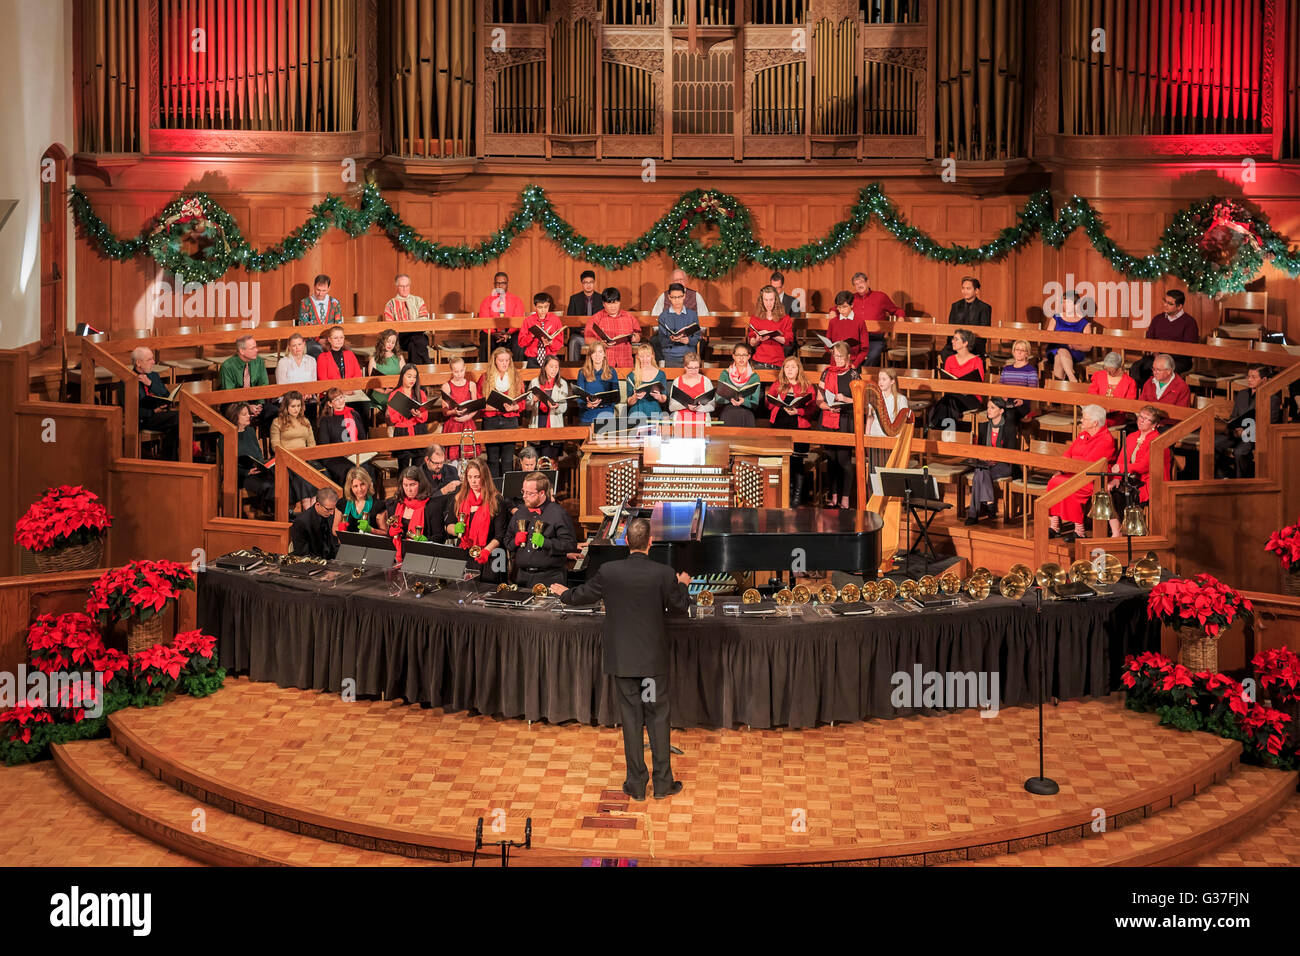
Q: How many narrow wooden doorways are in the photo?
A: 1